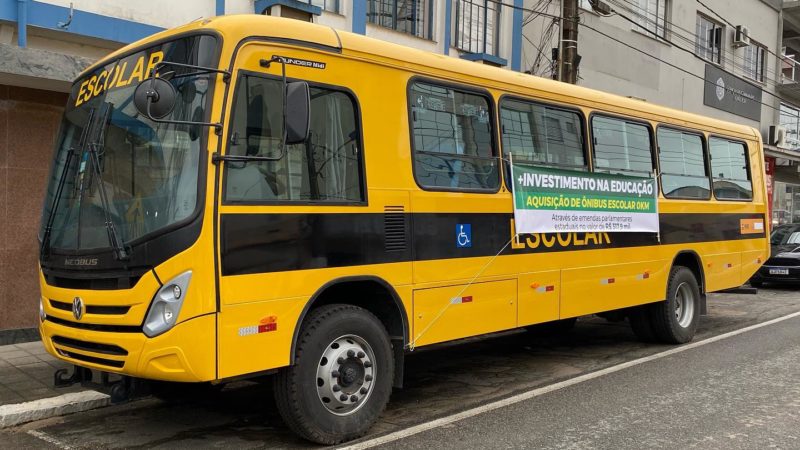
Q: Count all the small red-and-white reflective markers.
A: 7